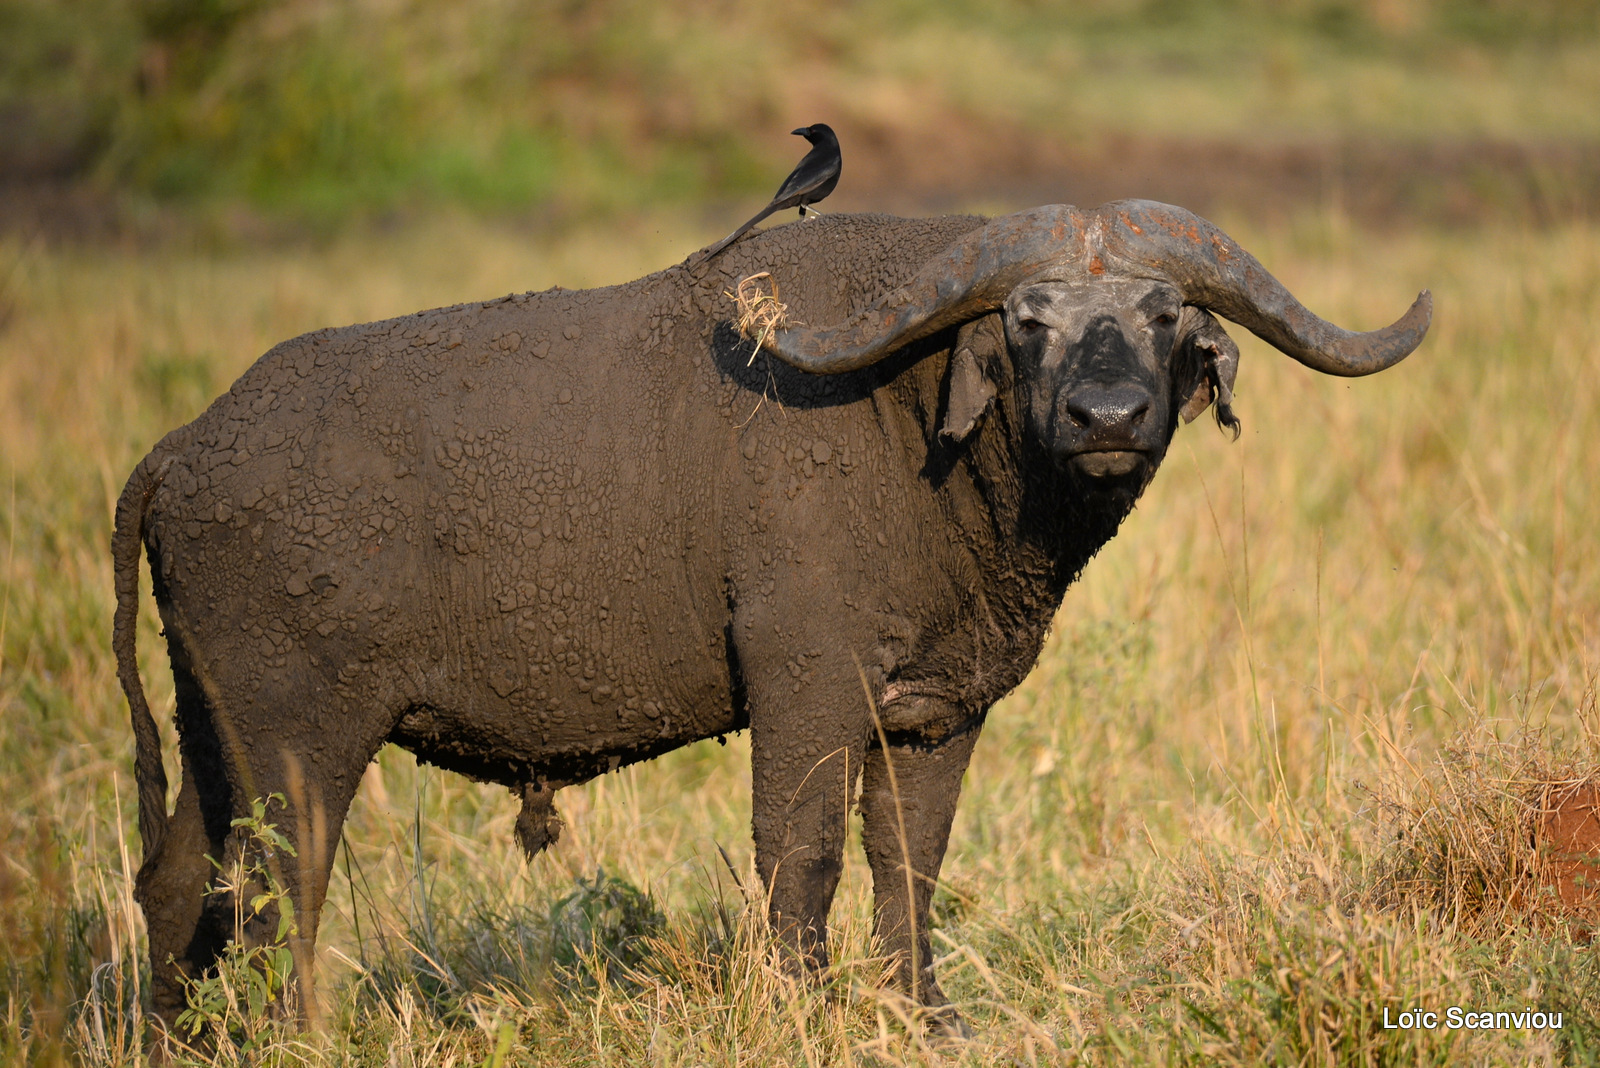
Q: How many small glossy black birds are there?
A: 1